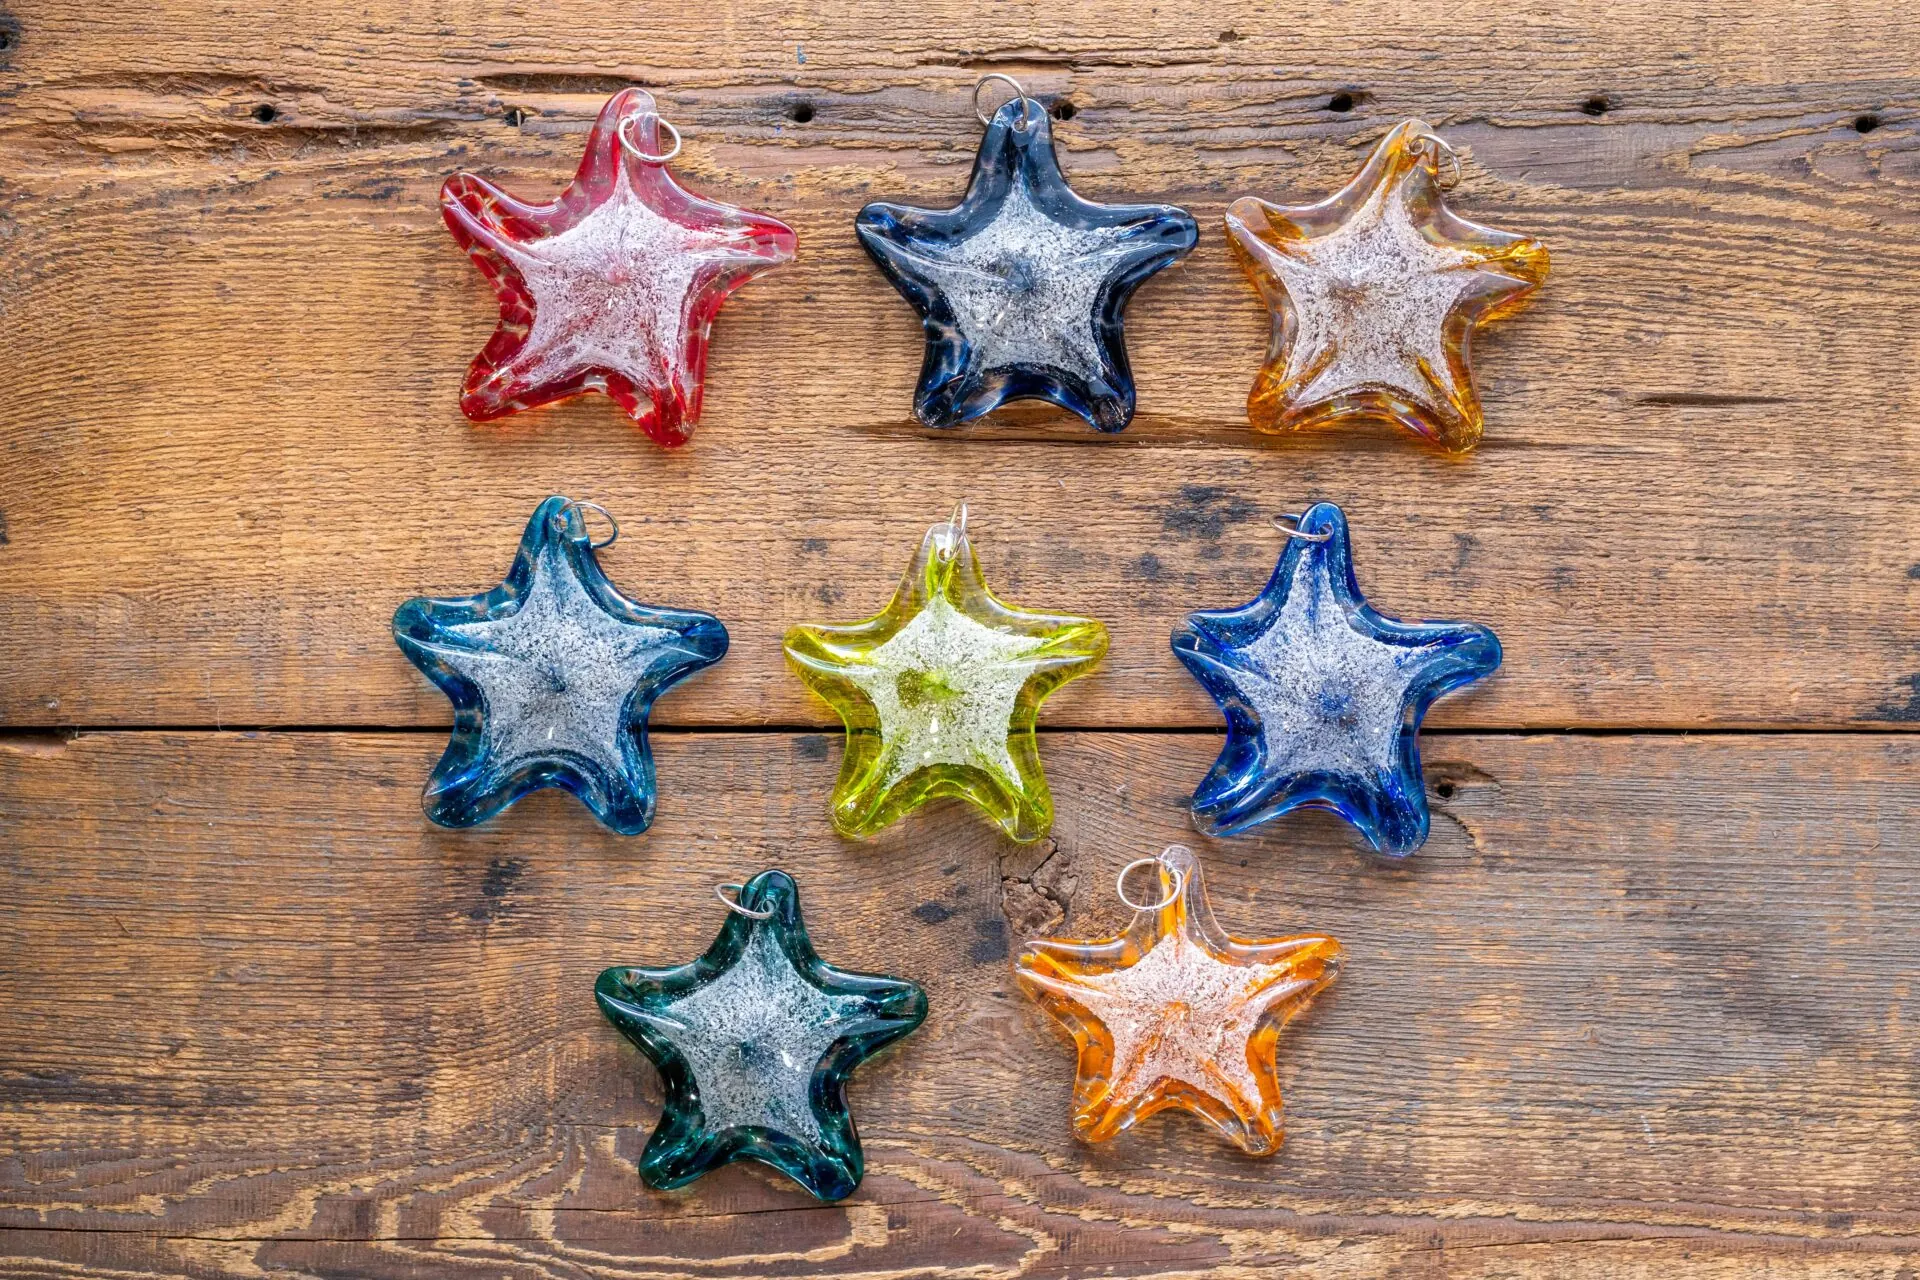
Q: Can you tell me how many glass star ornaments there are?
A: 8